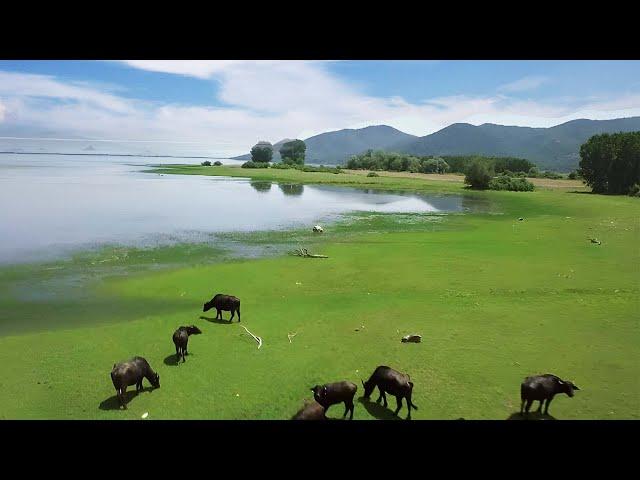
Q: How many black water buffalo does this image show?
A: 7